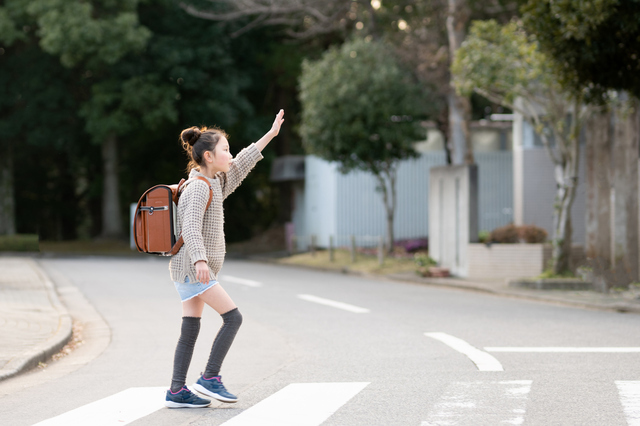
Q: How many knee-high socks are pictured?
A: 2